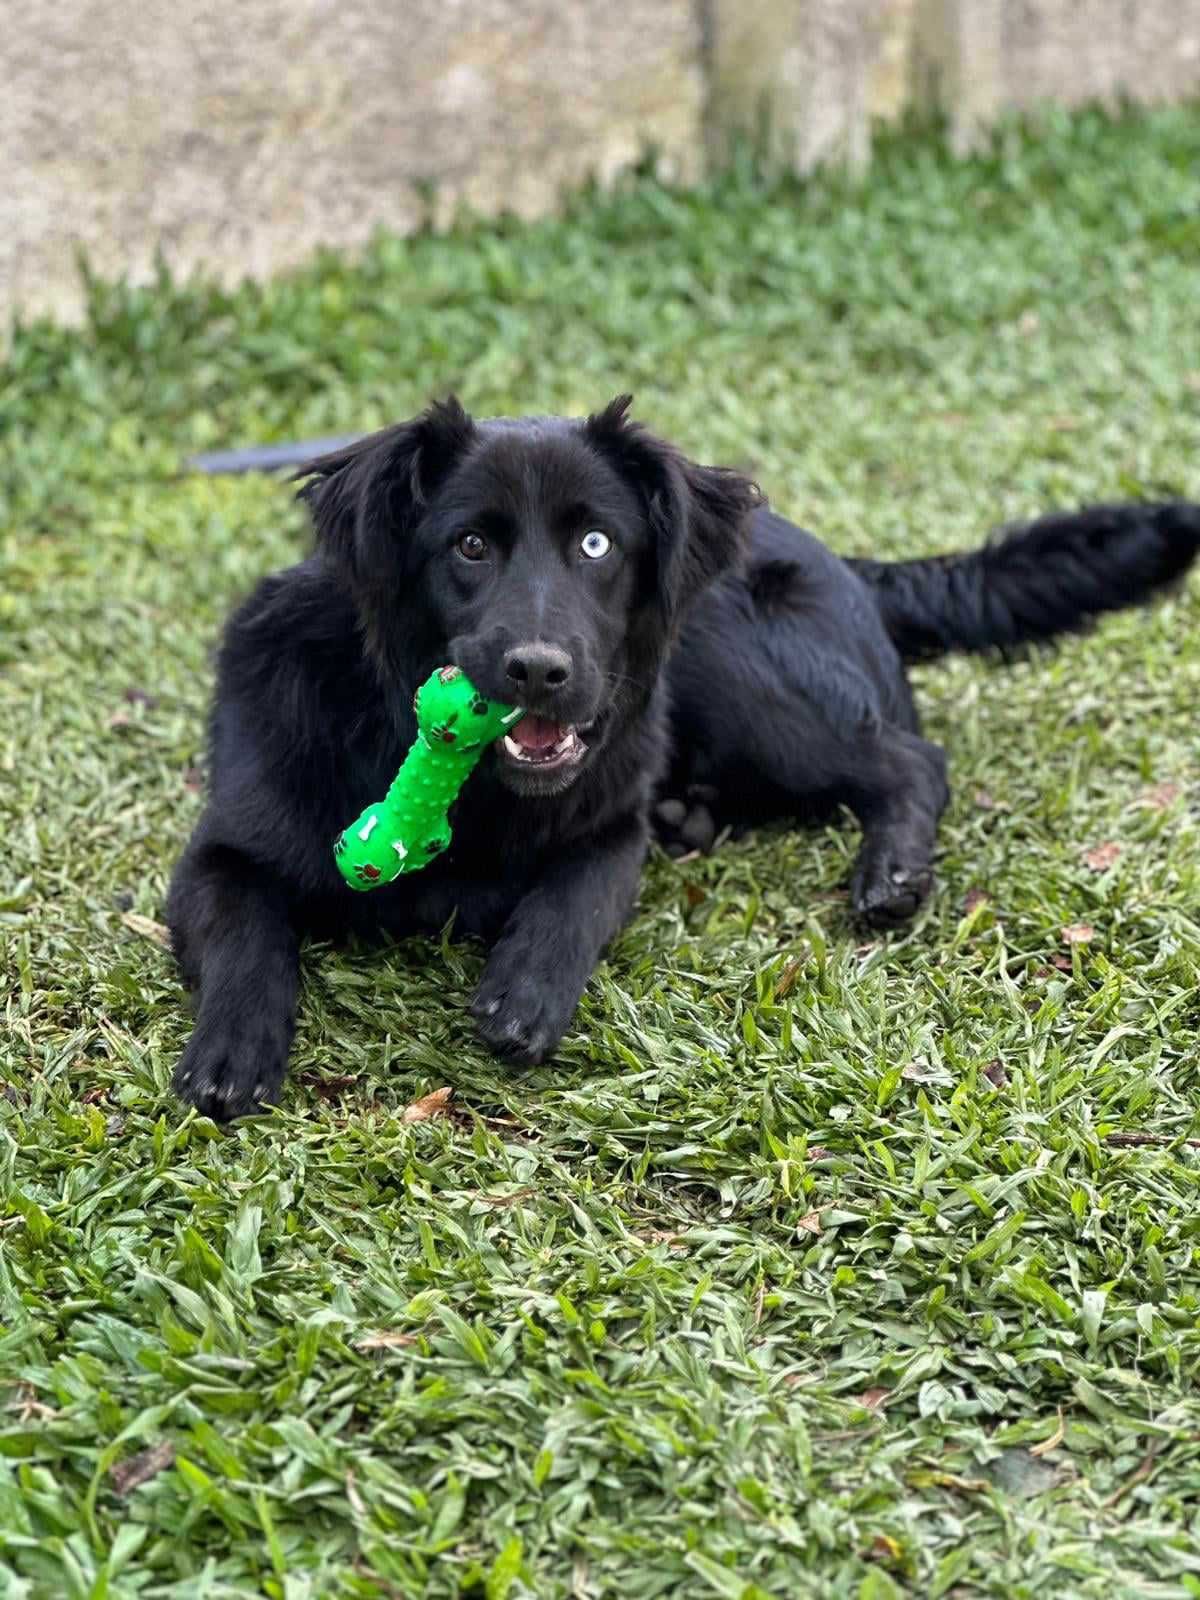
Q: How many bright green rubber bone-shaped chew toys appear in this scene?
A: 1